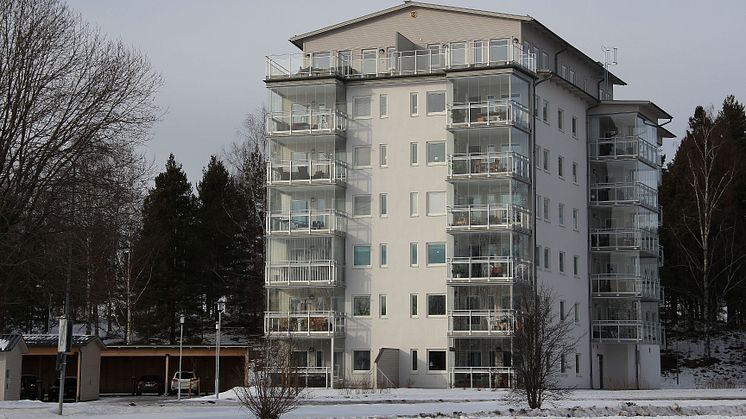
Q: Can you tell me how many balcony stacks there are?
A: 3